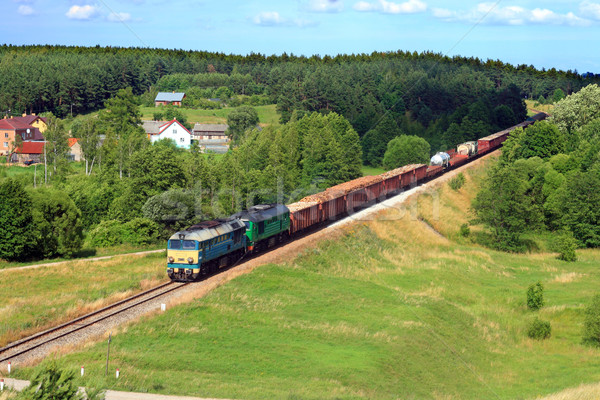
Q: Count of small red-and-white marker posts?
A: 4